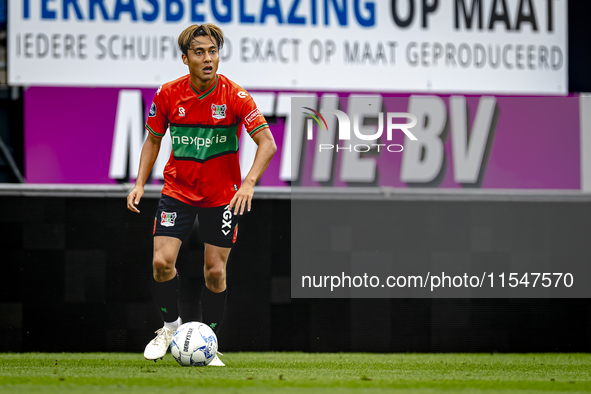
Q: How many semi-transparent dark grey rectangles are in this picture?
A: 1